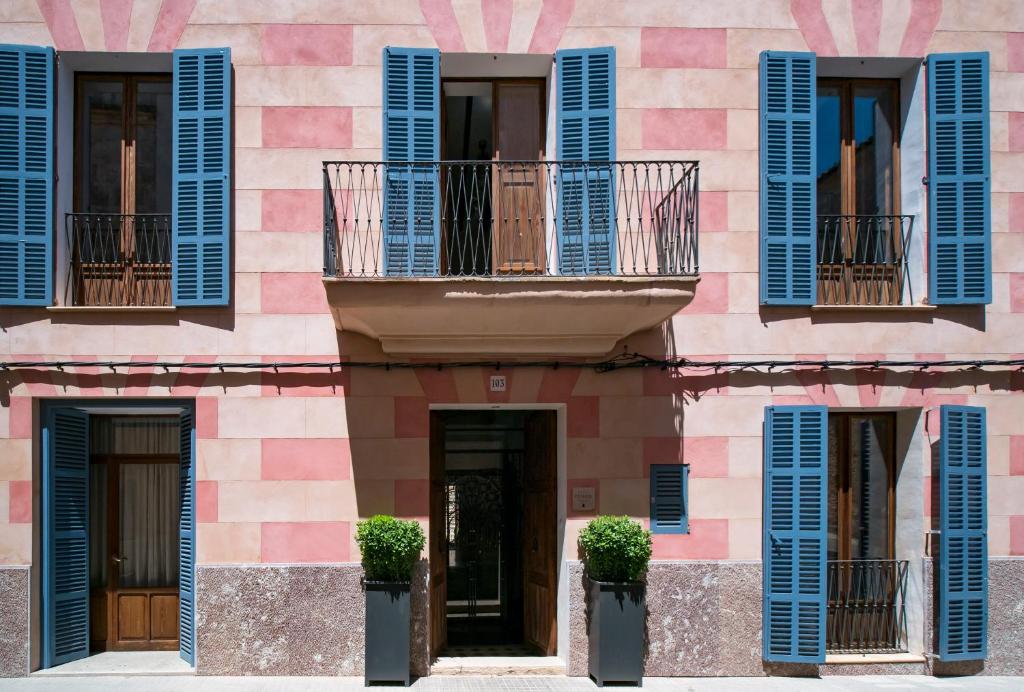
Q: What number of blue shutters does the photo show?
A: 11